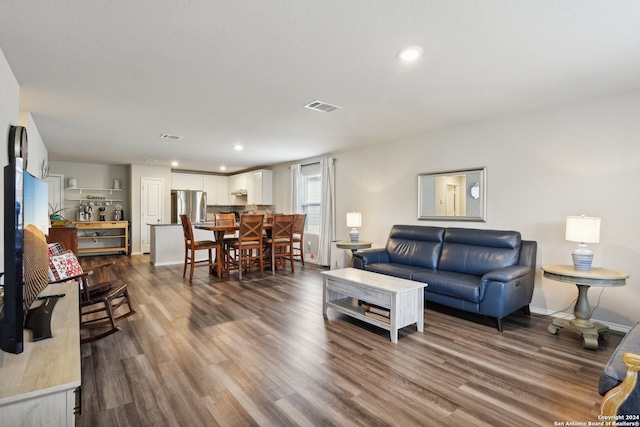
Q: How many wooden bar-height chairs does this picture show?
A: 6